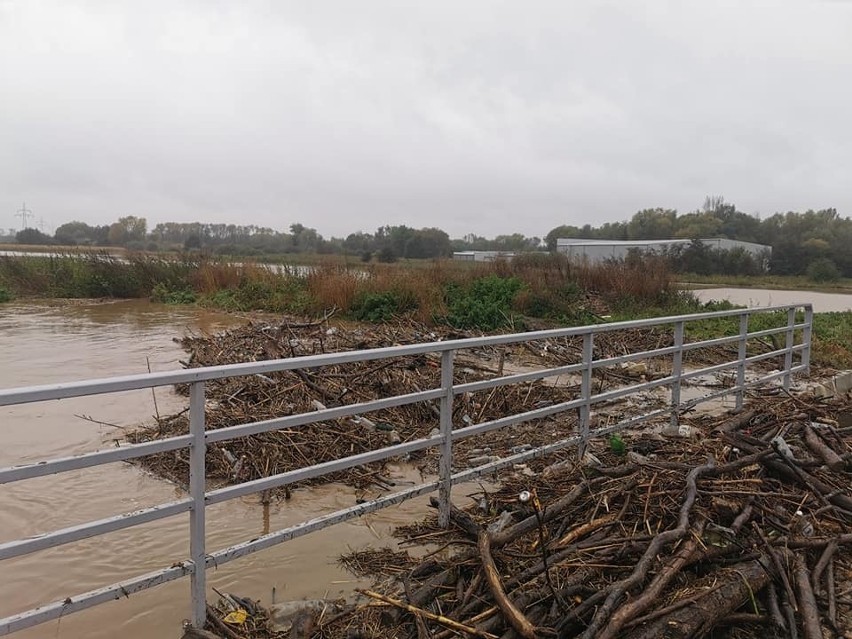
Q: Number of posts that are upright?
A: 7